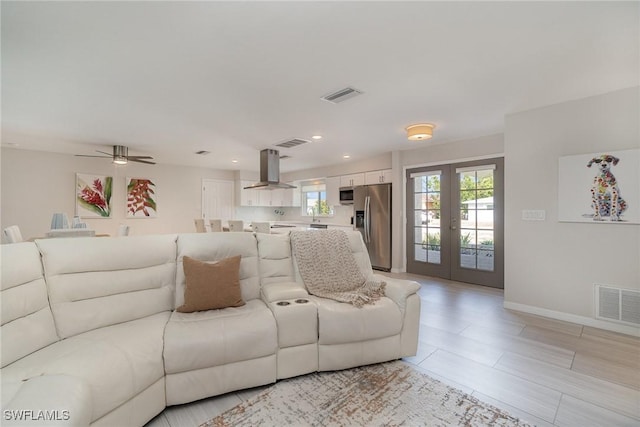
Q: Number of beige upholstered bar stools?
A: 4